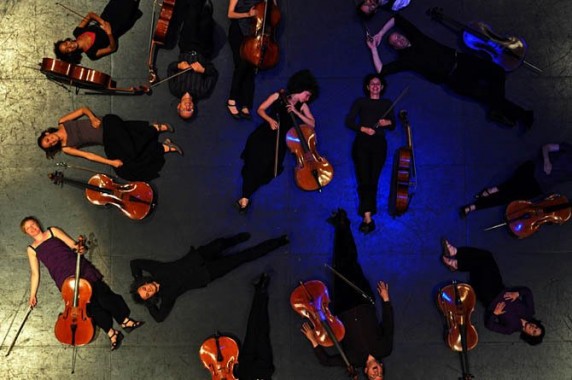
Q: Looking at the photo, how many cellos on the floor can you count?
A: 12